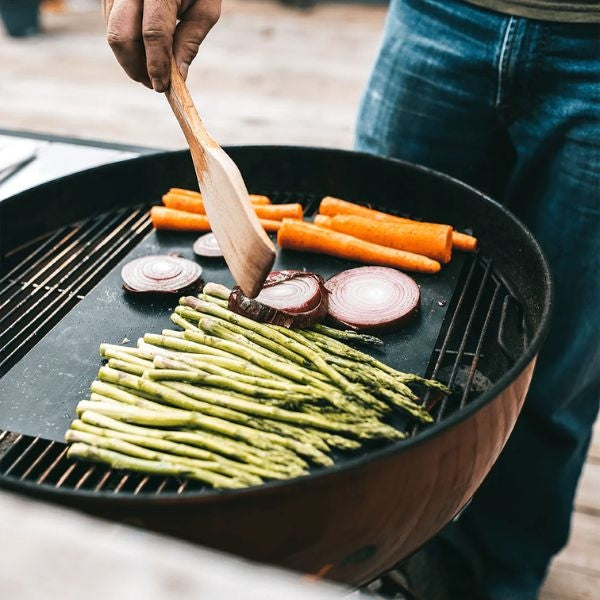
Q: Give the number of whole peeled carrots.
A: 6